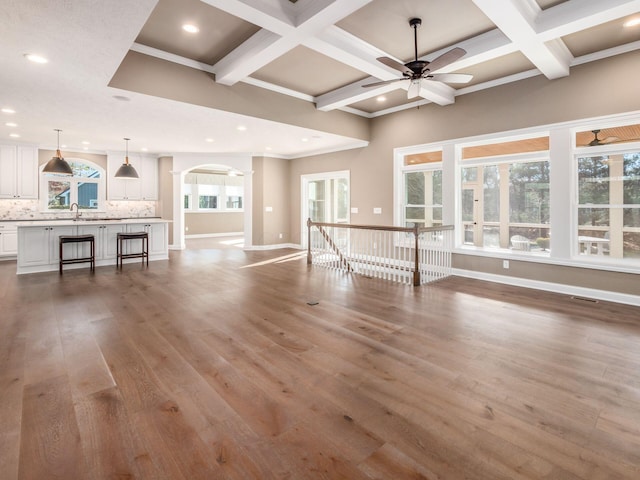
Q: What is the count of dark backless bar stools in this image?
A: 2